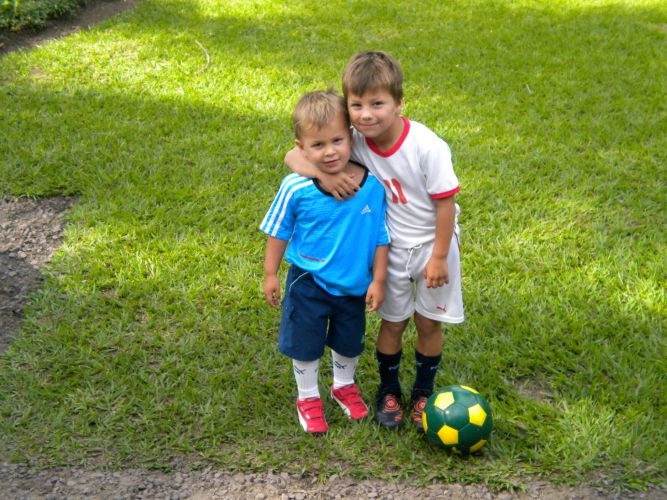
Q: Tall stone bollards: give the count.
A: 0